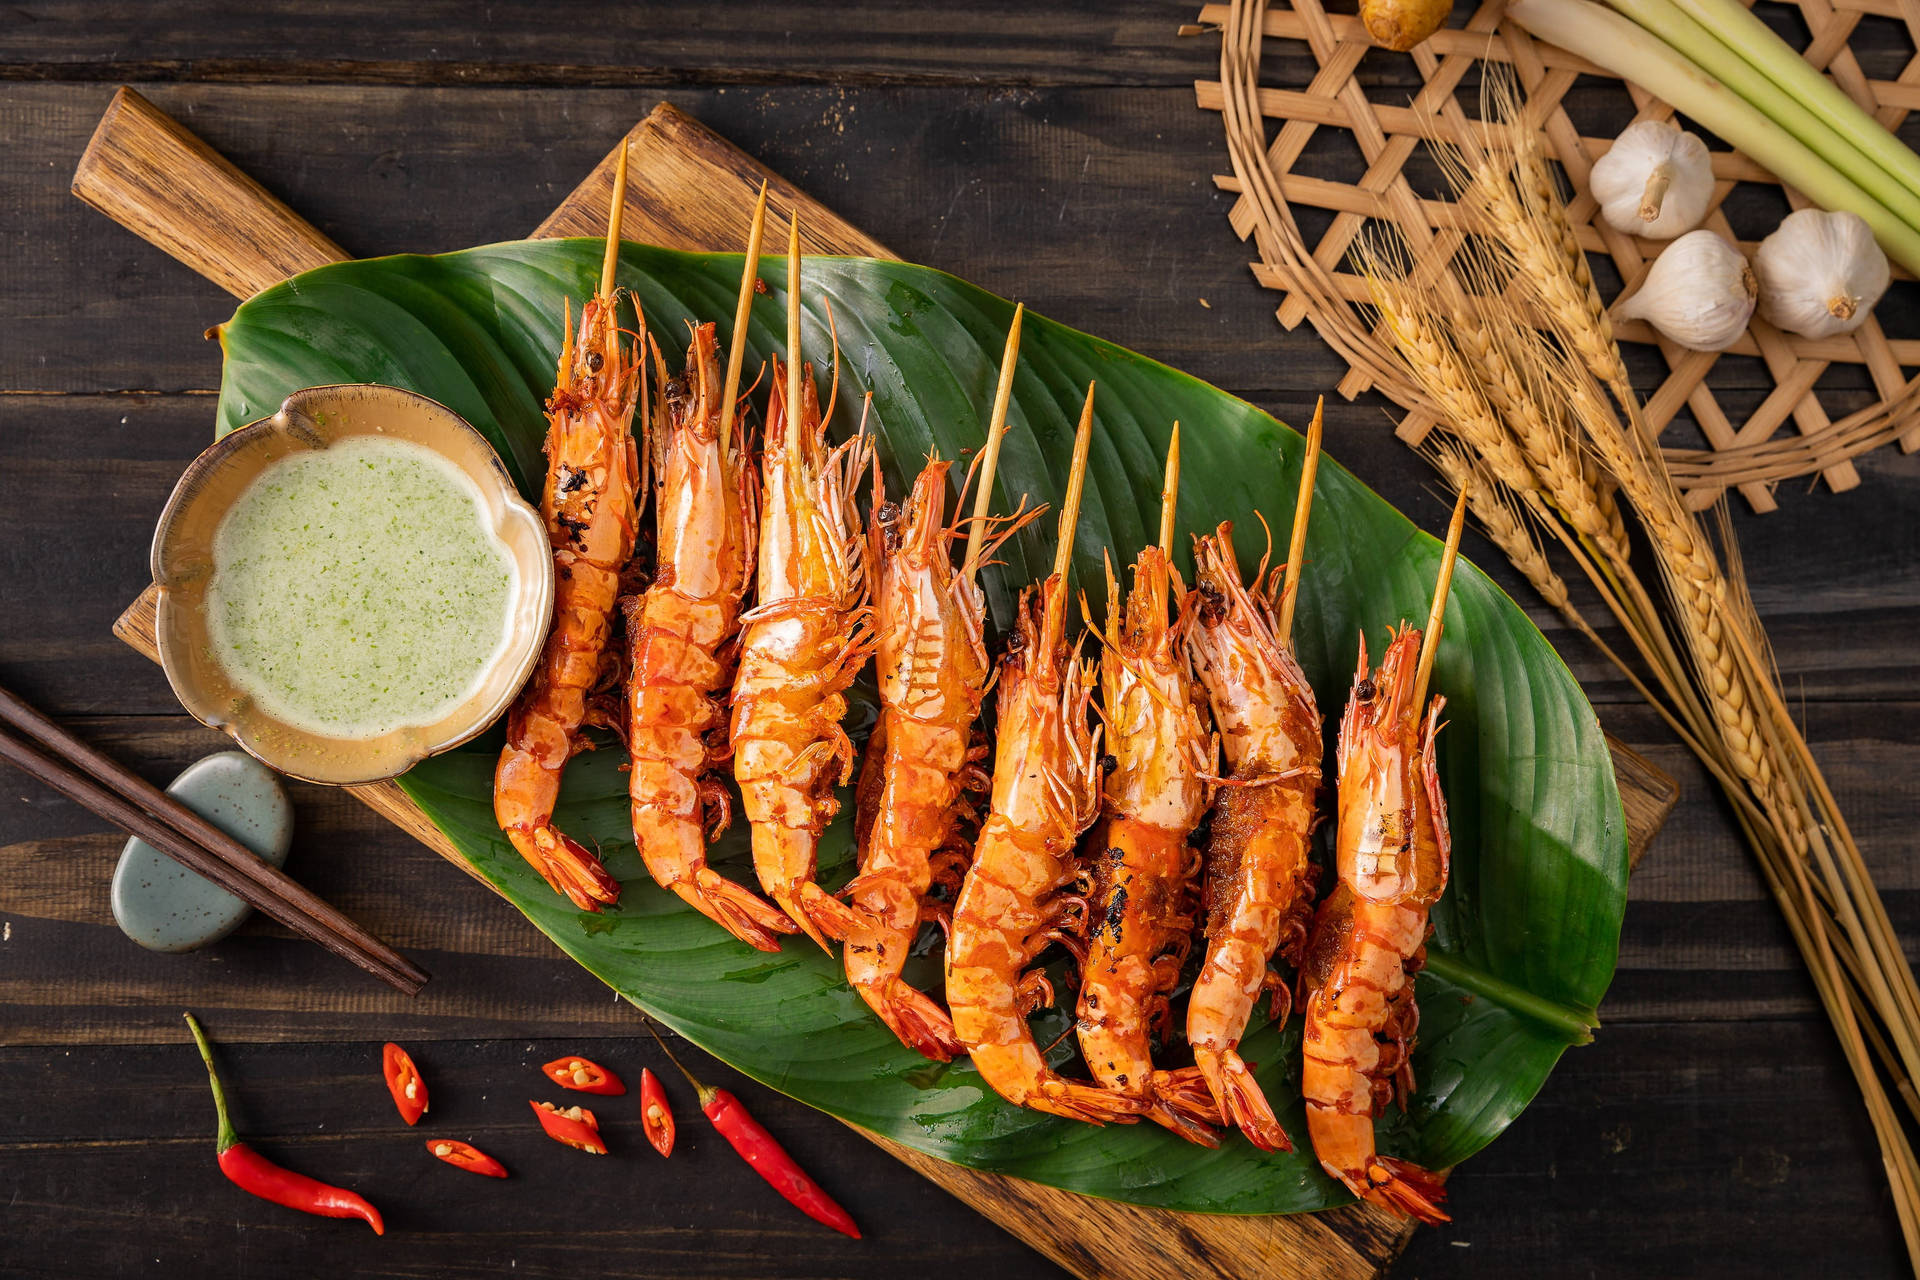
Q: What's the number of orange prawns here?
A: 8